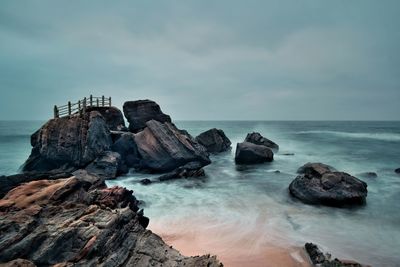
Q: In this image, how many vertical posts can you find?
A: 8